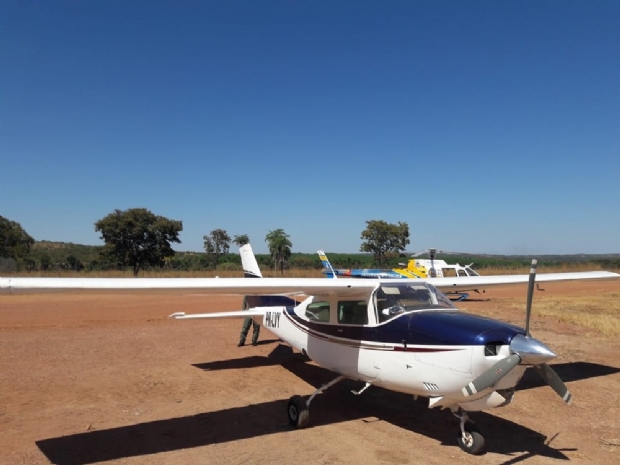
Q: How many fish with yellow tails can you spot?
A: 0